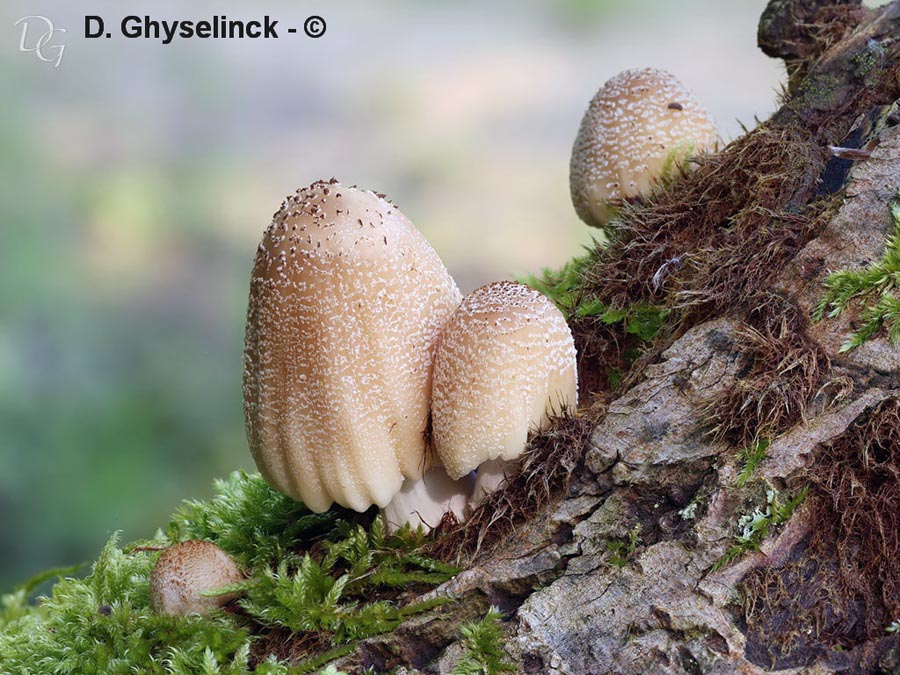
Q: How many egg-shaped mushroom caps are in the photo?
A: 4